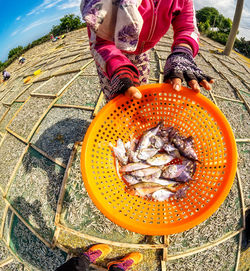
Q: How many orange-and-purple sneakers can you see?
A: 2